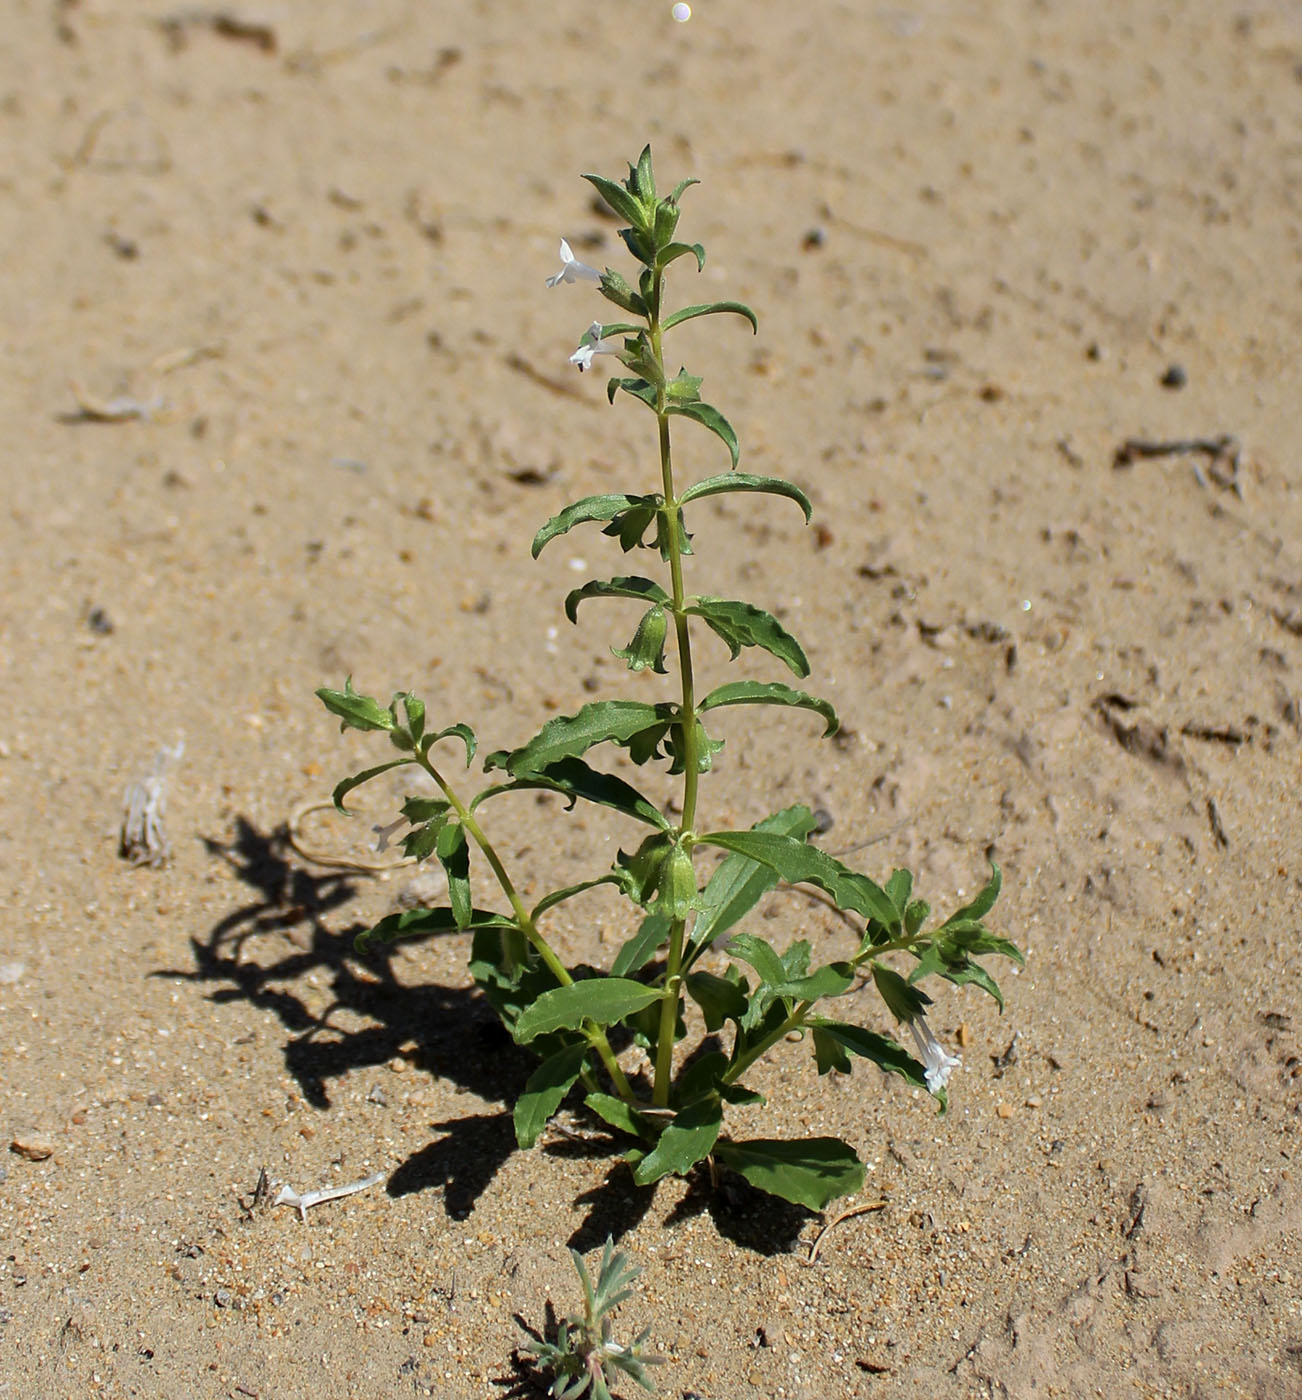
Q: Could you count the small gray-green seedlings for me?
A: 1